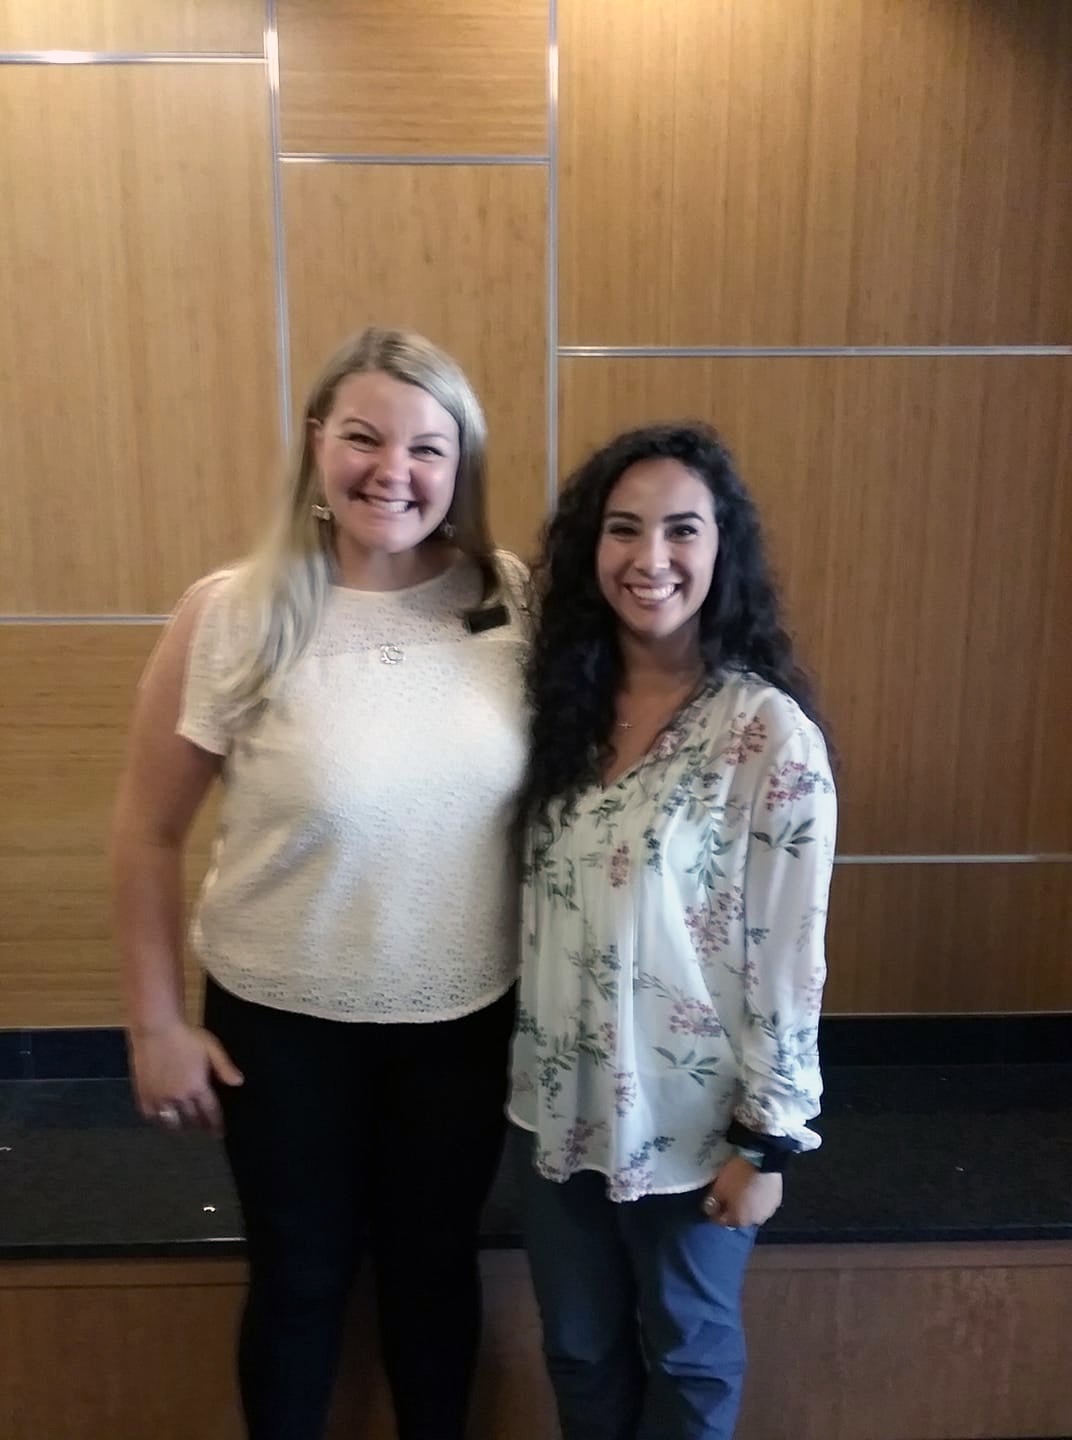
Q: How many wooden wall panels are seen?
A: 8